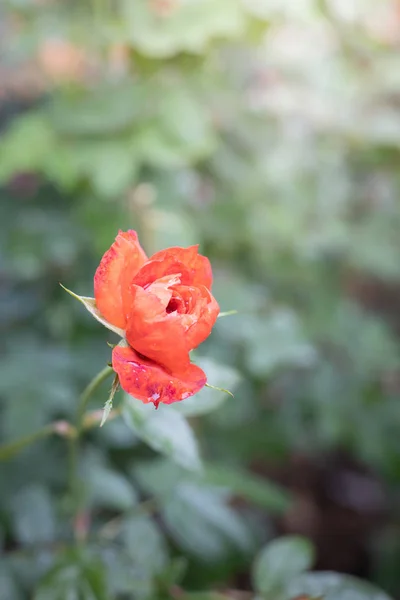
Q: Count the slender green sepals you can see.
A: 4